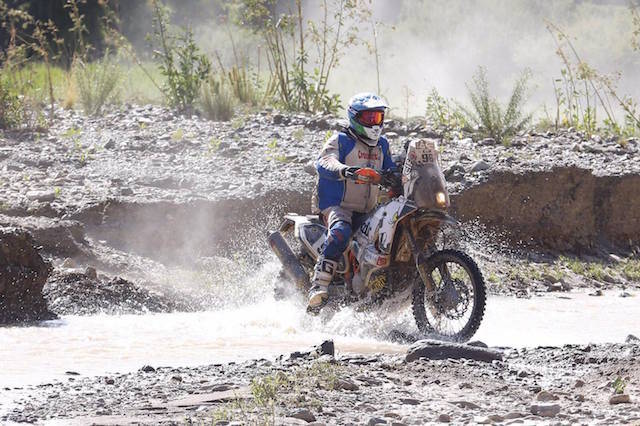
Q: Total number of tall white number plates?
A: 1